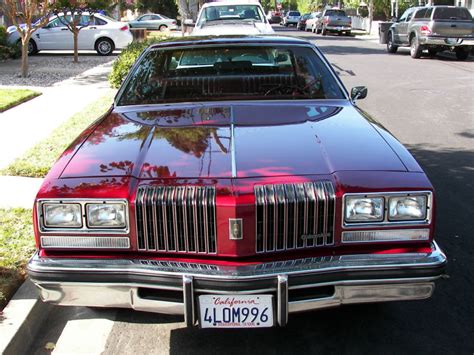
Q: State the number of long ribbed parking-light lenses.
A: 2